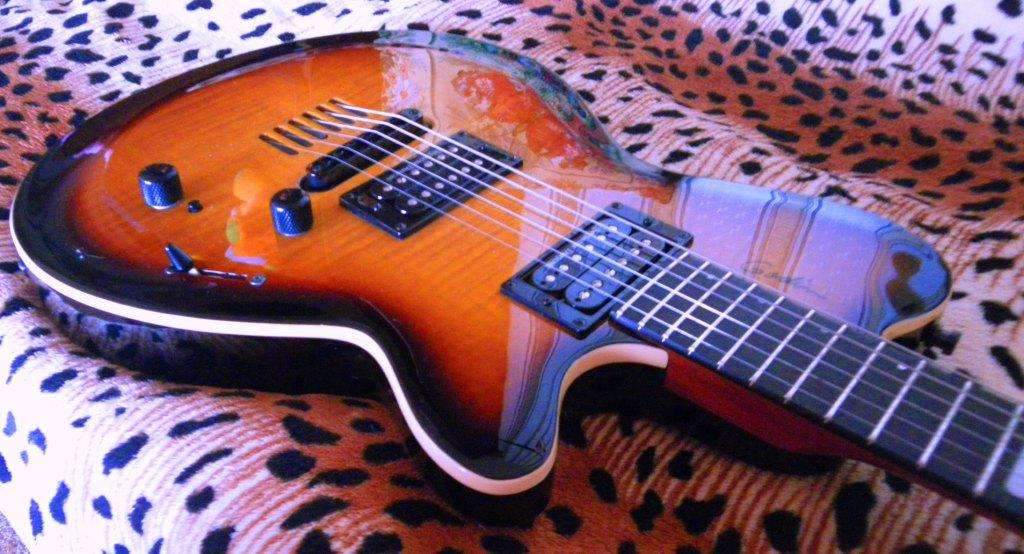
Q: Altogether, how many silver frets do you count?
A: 11